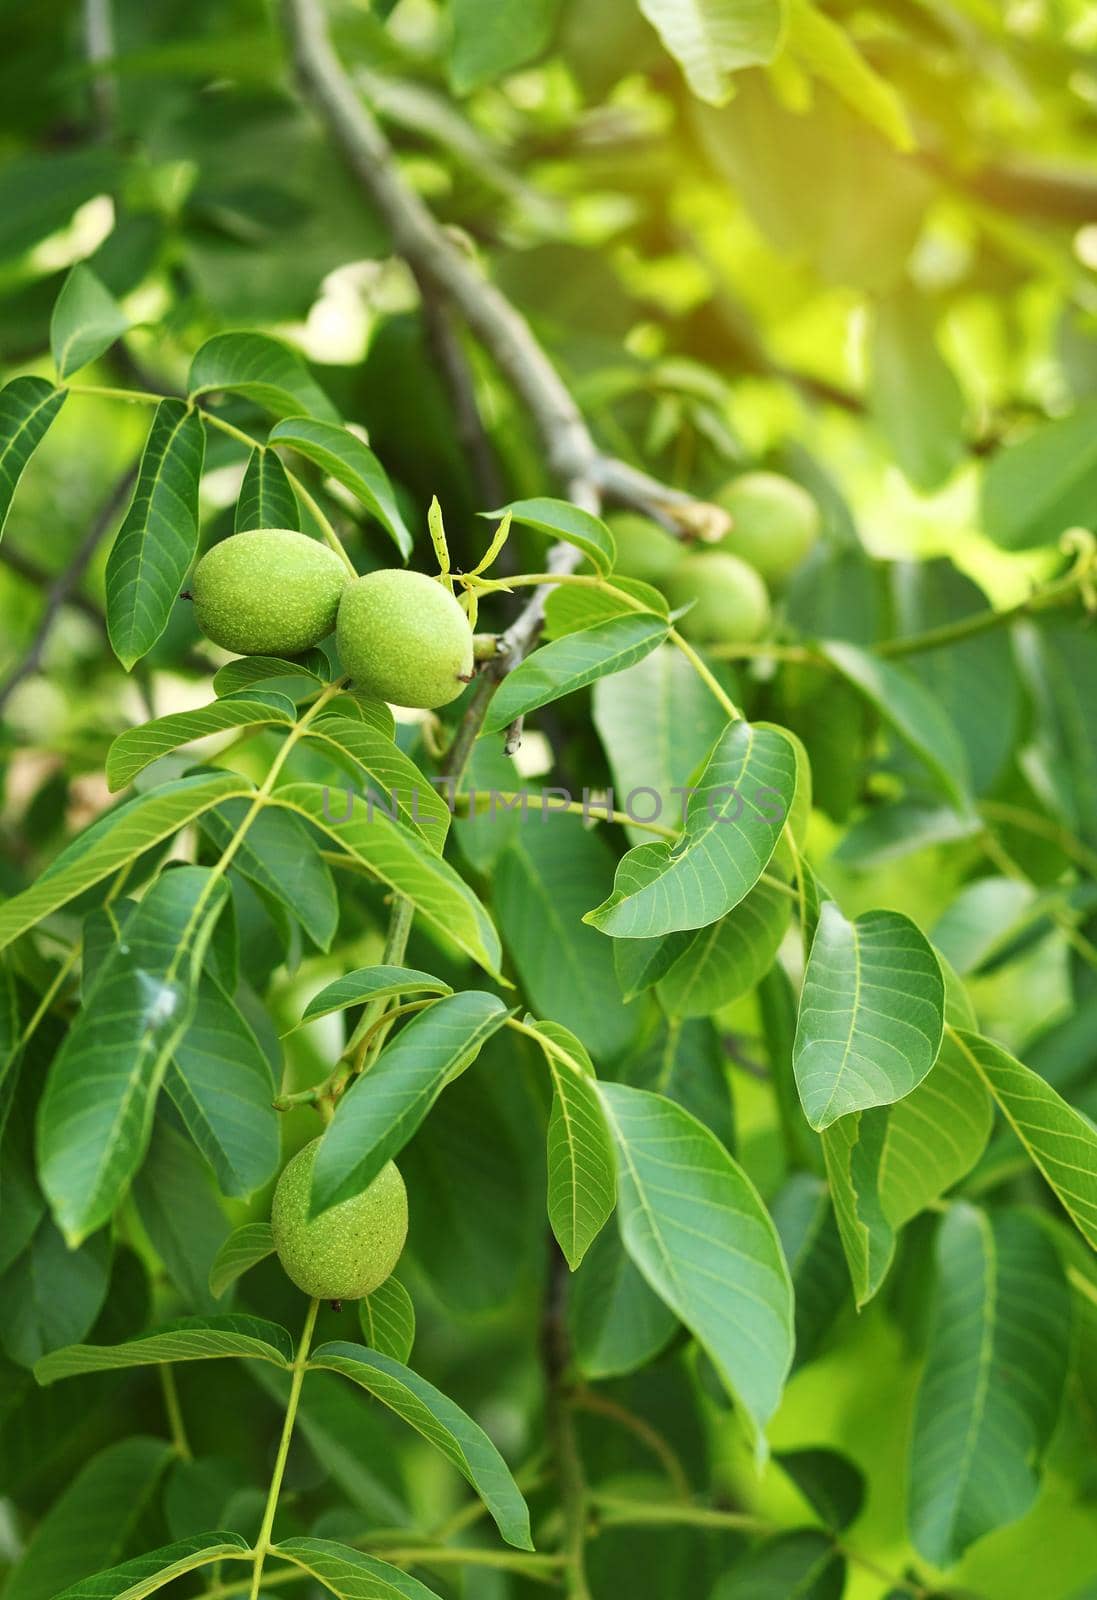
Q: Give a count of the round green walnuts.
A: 6